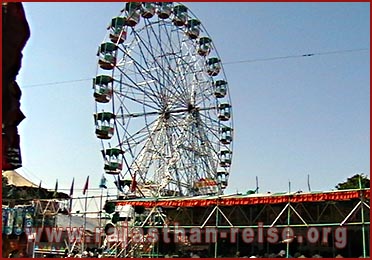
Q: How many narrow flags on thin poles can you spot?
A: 7